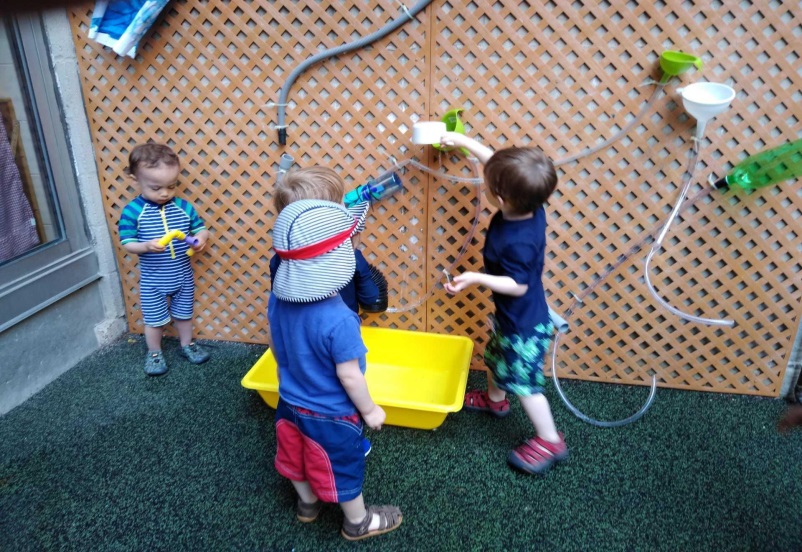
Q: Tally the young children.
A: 4